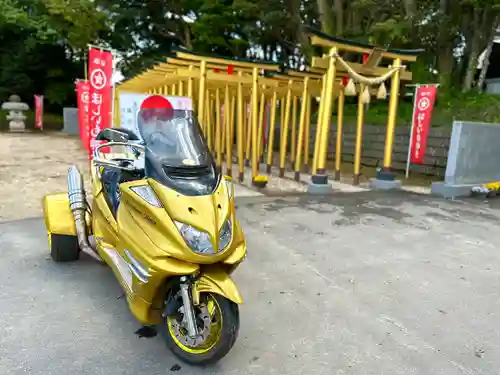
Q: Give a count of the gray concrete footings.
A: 2